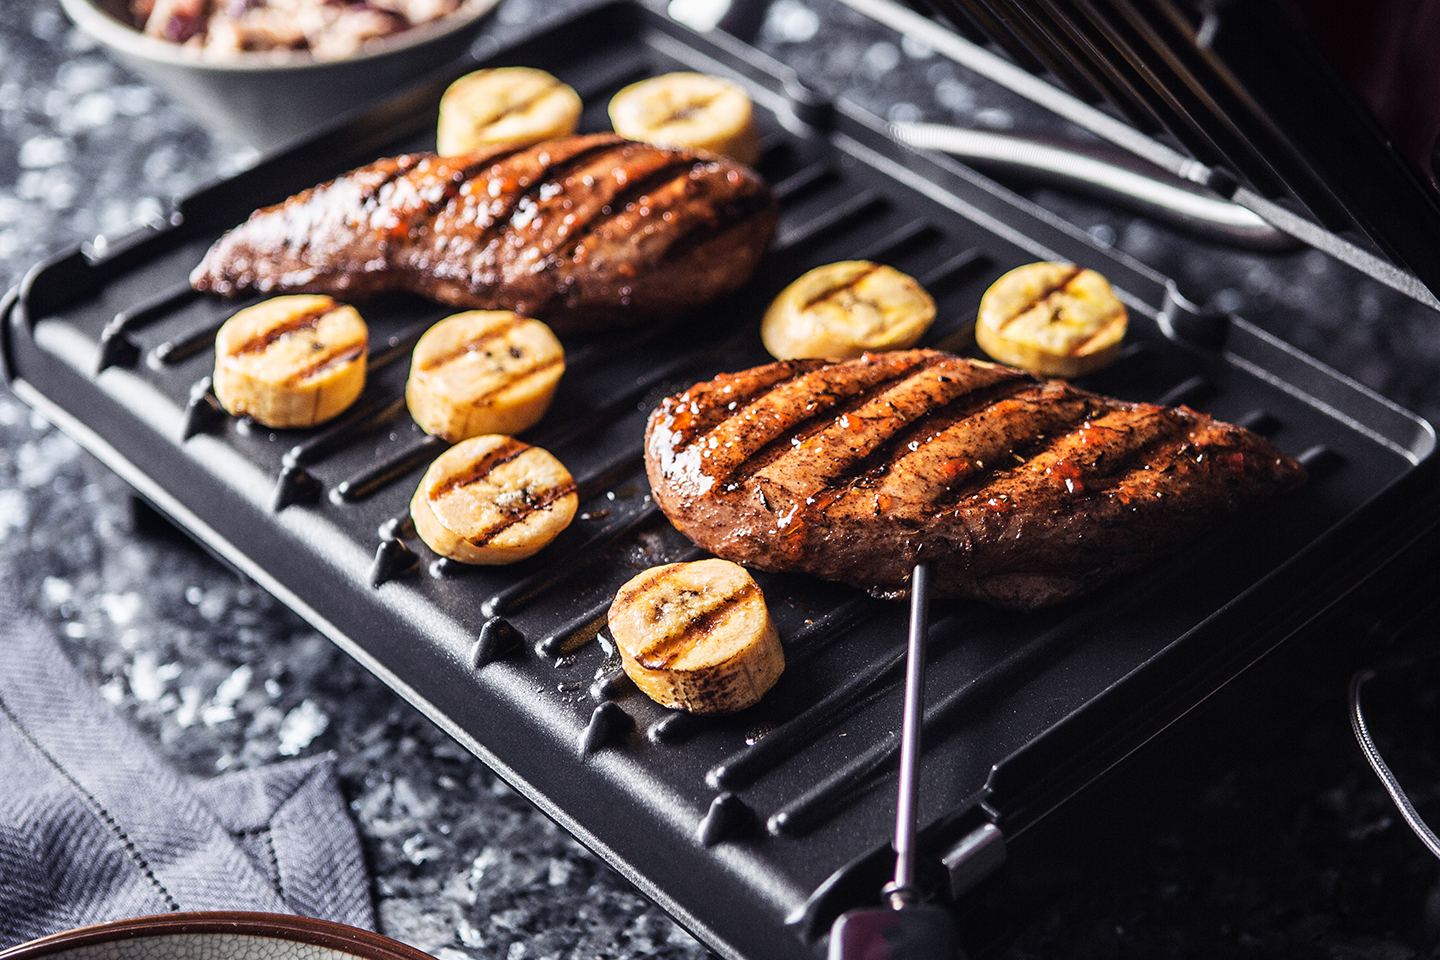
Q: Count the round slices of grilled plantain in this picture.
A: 8